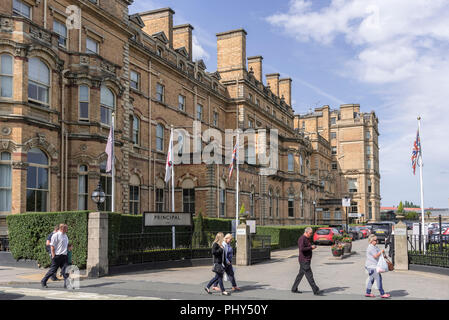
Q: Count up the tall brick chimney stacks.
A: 6